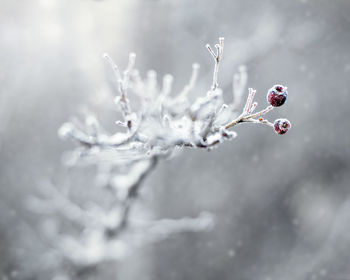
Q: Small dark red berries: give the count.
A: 2